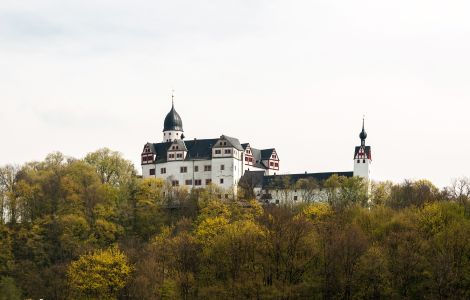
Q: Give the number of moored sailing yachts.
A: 0